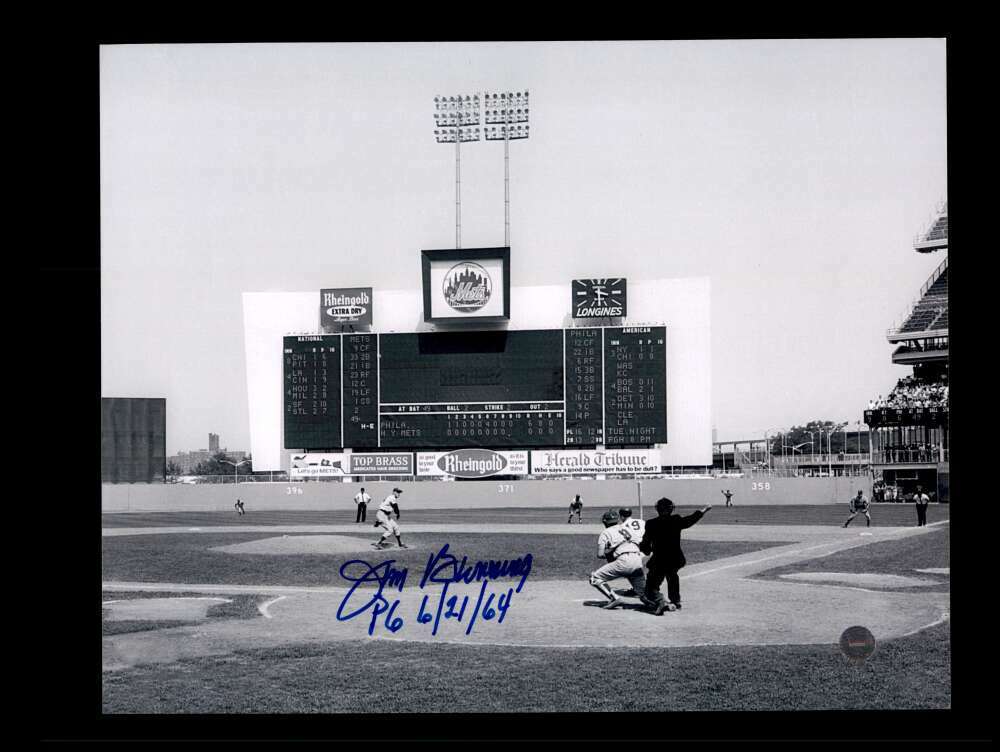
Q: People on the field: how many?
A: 10